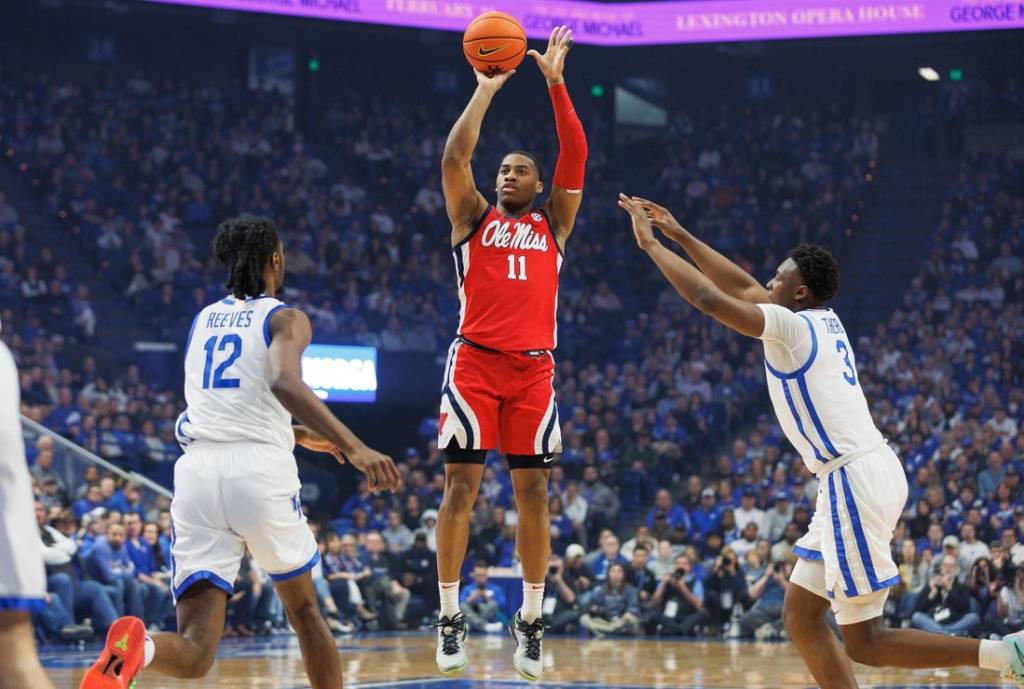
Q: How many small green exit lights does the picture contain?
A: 3